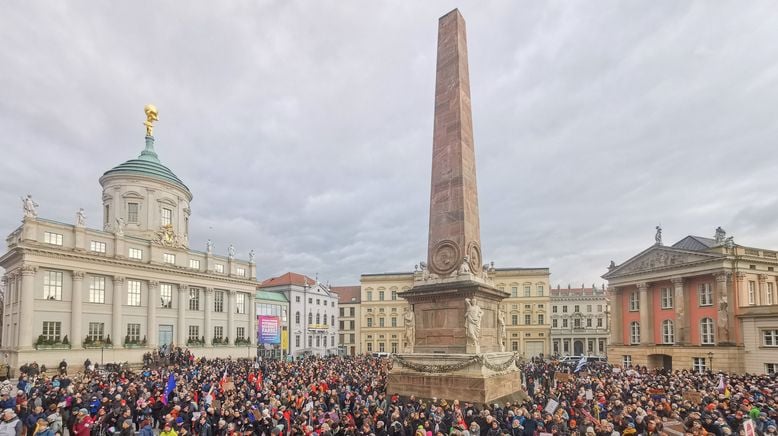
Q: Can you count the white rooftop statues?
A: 6